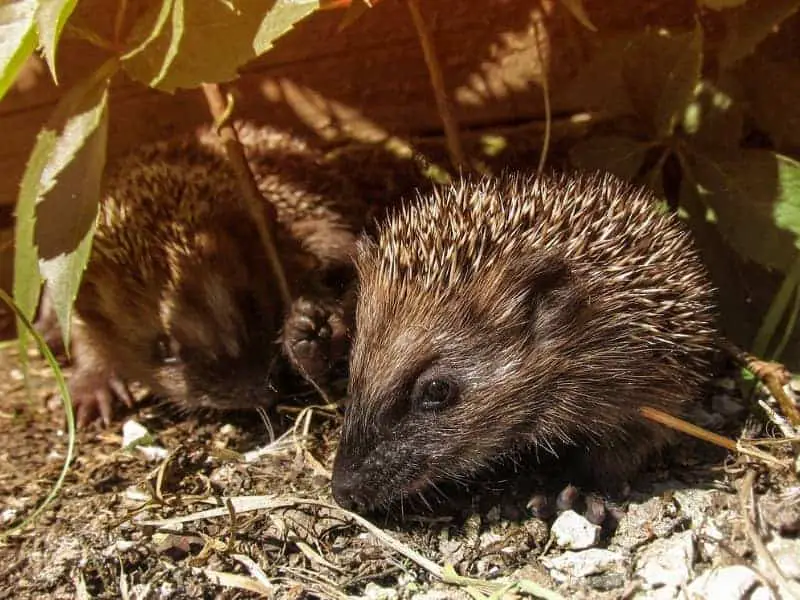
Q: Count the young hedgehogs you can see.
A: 2